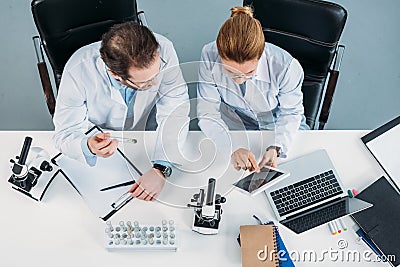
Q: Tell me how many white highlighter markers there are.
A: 4